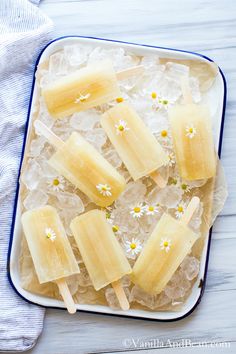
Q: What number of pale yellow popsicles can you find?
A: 7